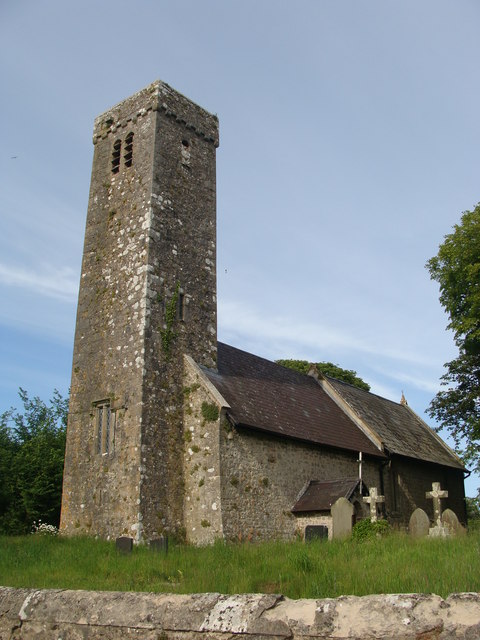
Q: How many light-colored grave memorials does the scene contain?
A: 5